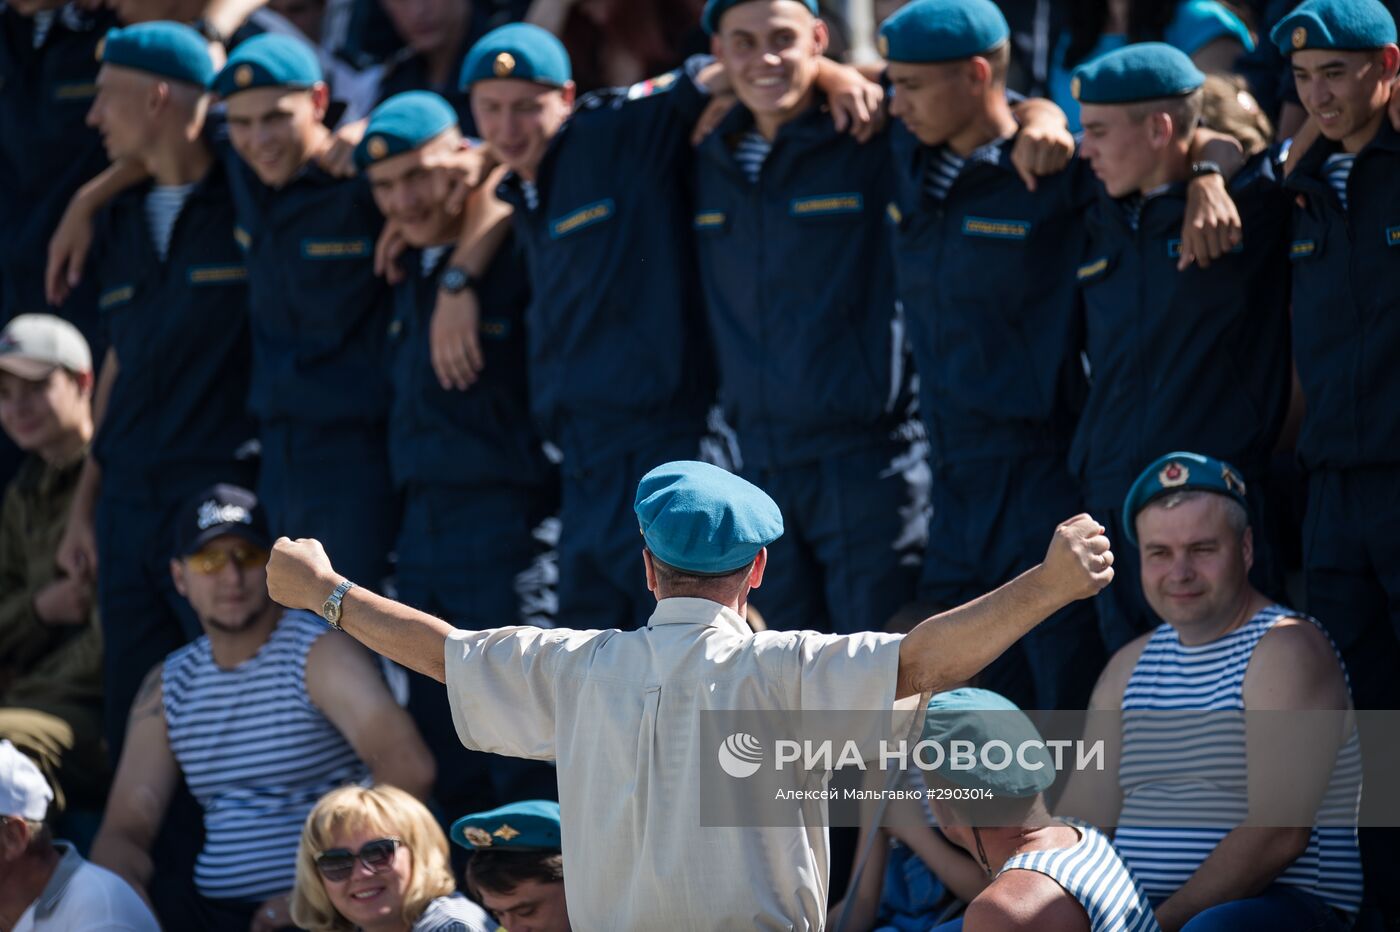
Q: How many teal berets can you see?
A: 12